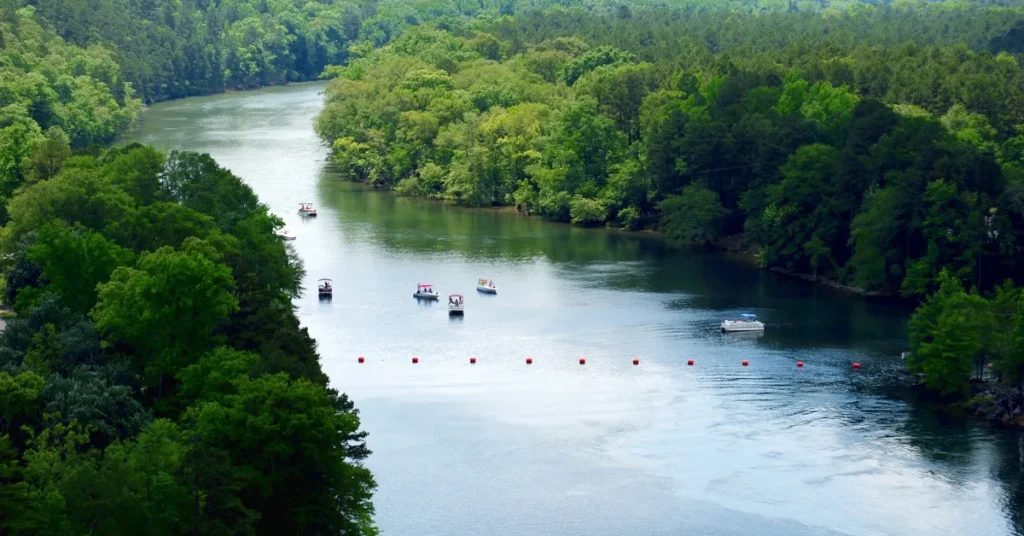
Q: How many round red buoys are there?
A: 10